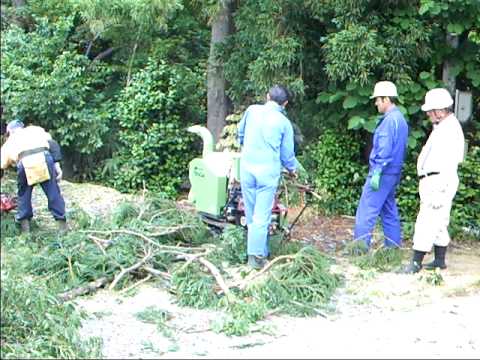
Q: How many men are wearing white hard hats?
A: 2